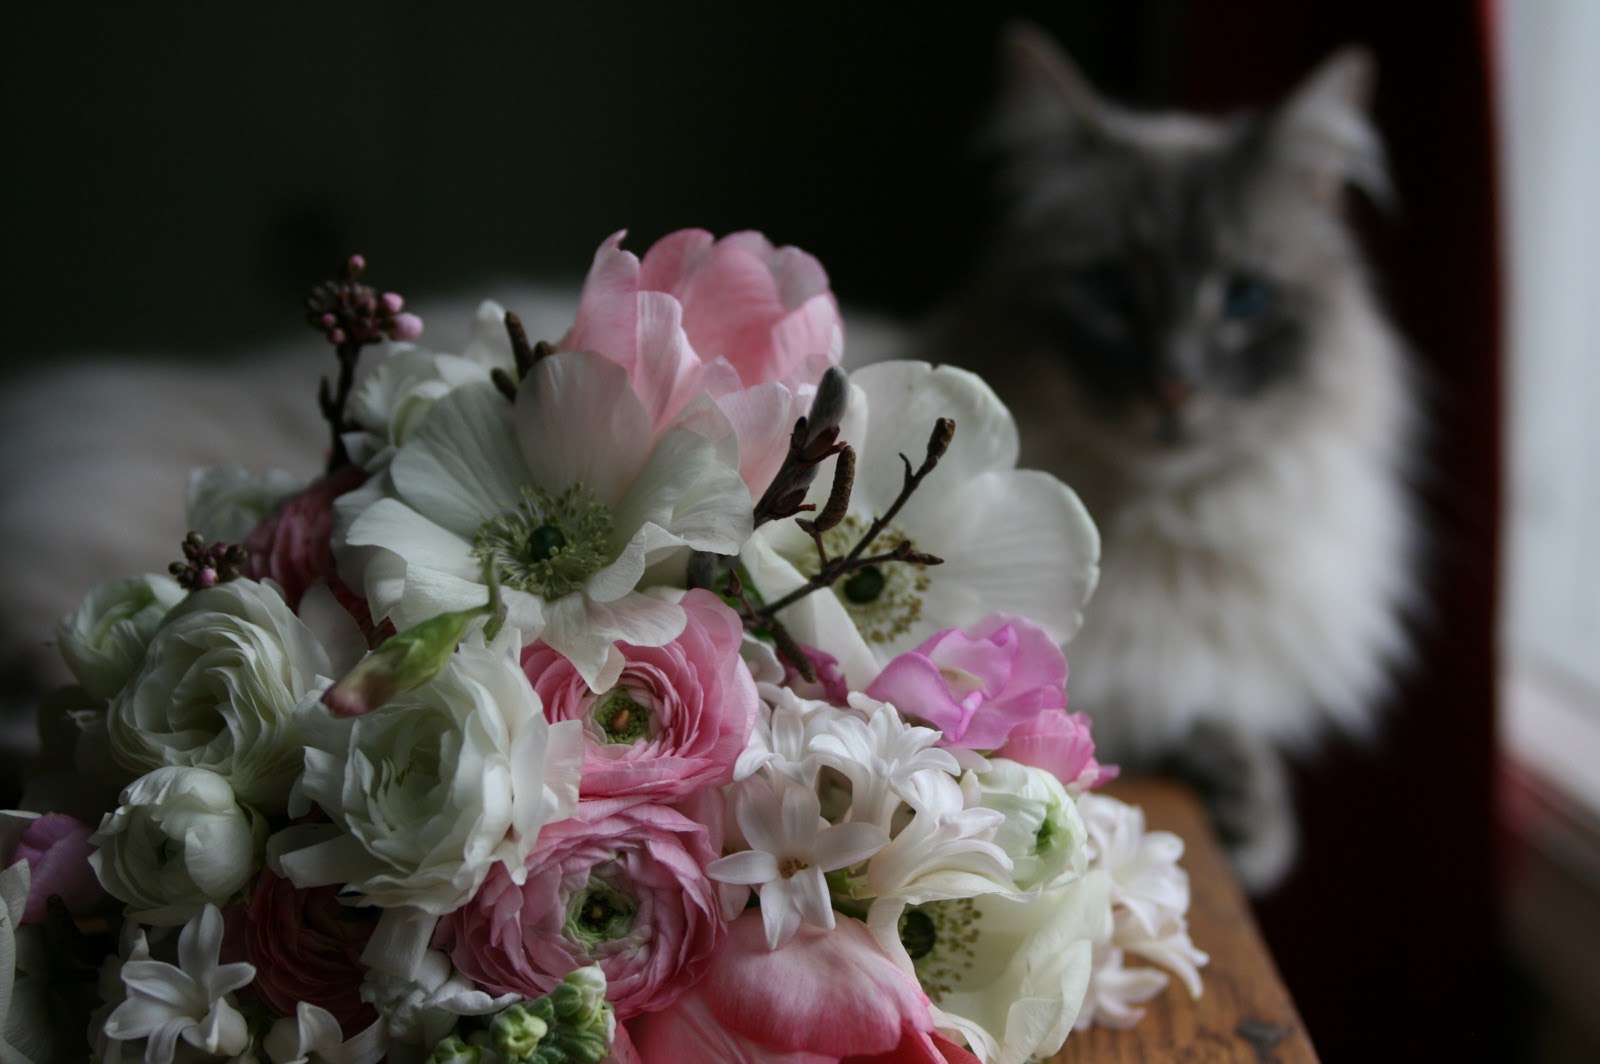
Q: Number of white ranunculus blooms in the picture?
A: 5